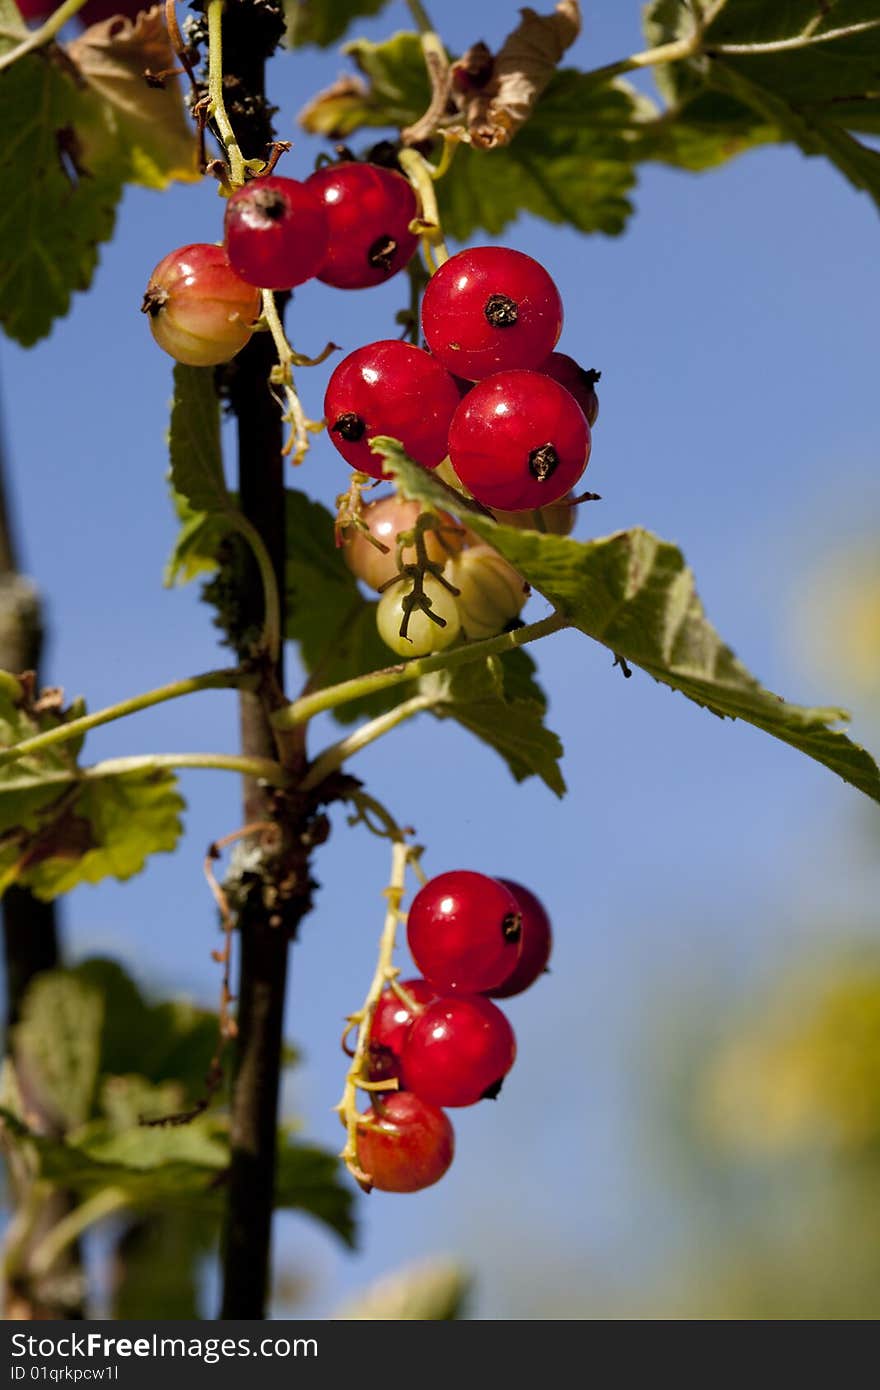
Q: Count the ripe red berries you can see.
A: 11